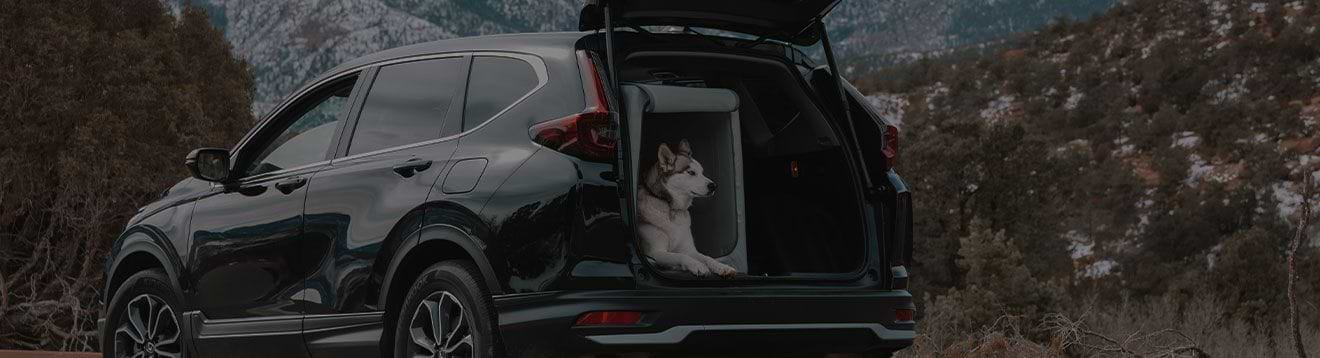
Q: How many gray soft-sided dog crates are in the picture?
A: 1